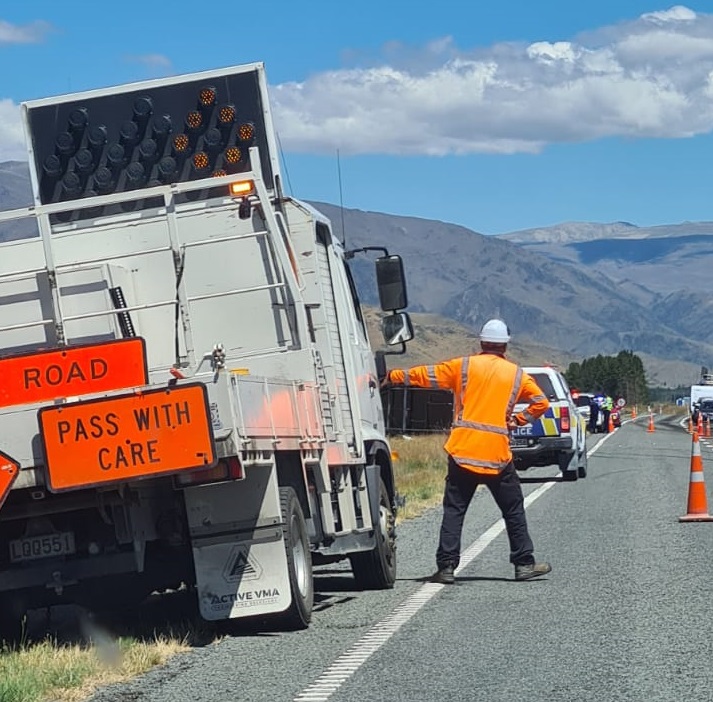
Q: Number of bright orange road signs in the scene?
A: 3